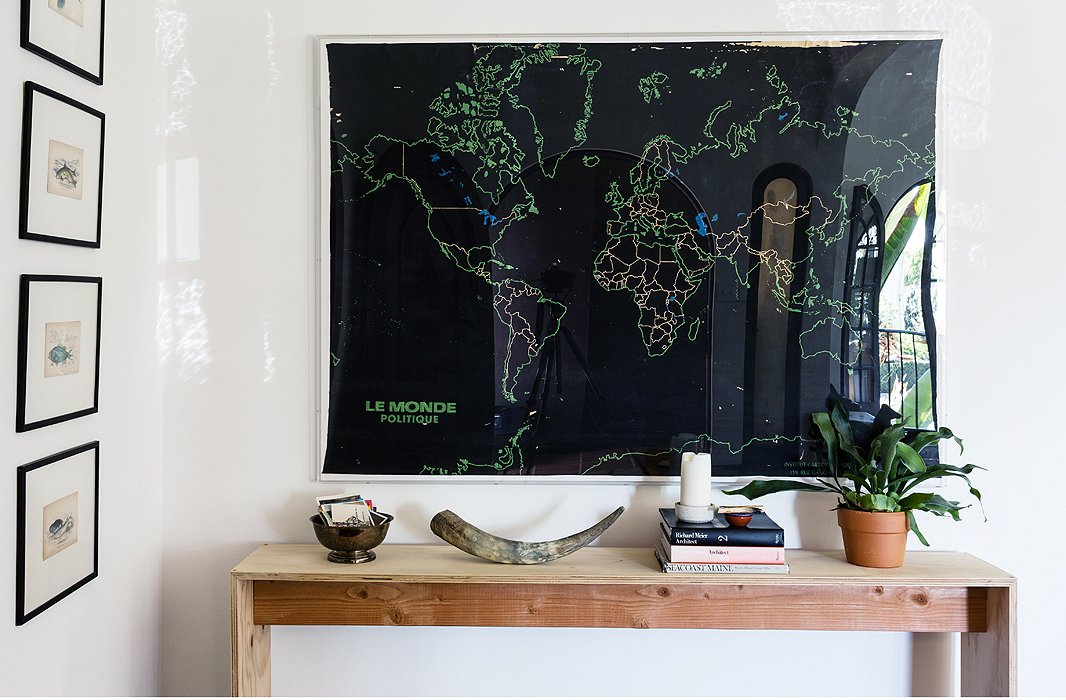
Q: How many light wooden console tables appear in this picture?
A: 1